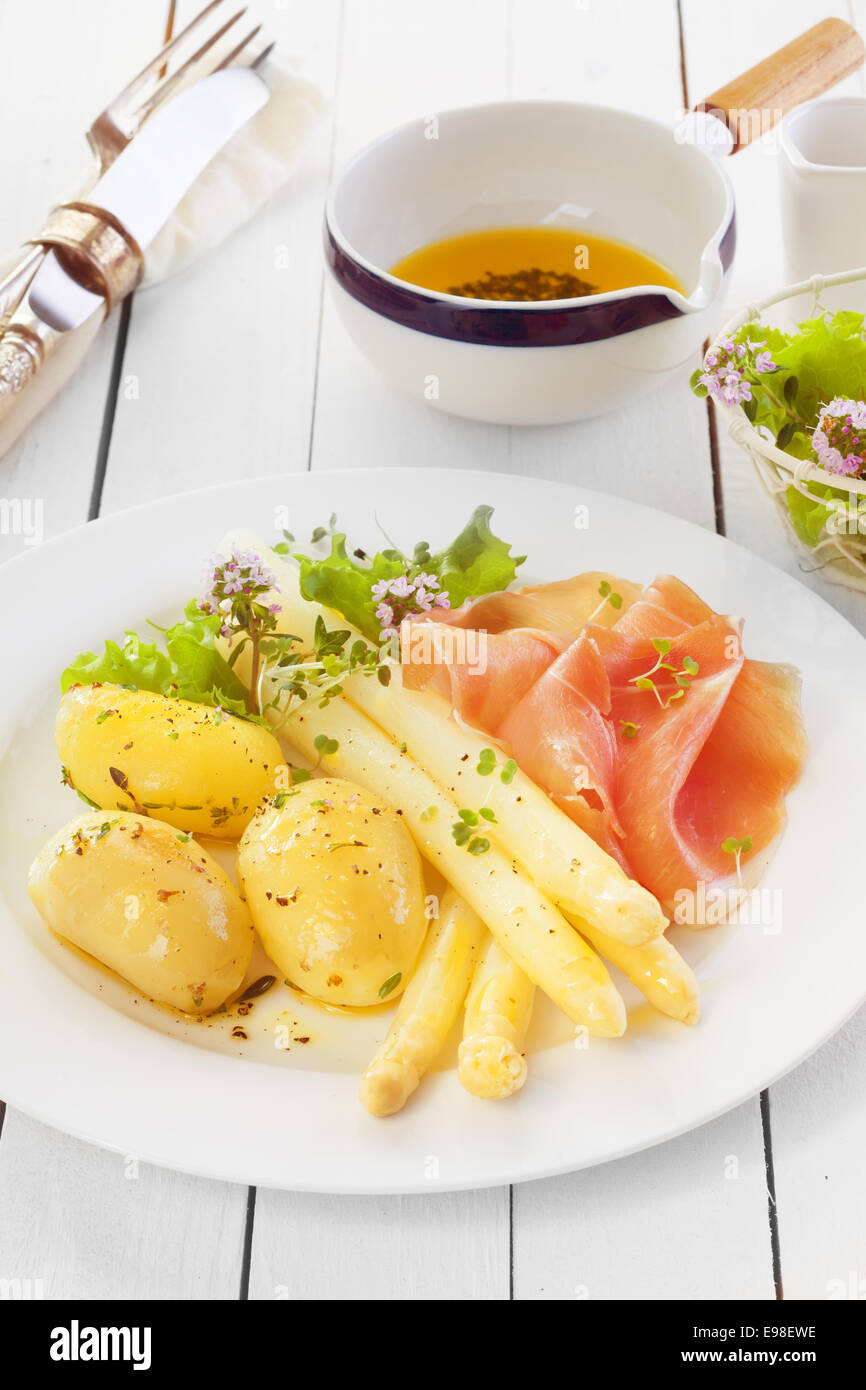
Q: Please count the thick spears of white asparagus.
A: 5